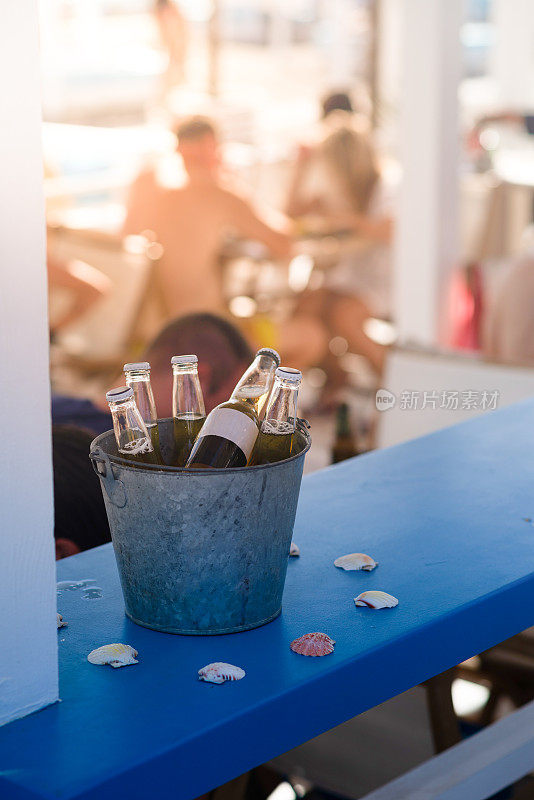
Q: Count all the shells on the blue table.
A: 7